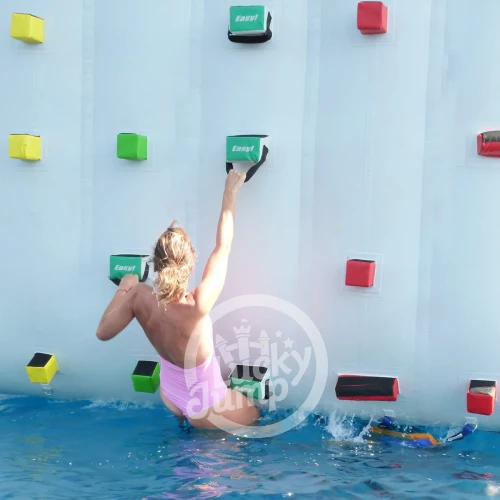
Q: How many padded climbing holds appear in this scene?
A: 14